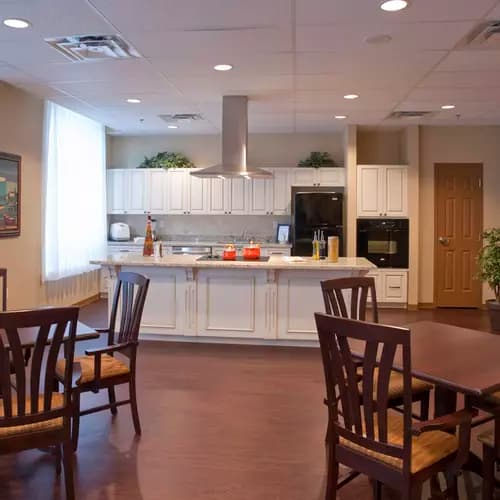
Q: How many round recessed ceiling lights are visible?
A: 8